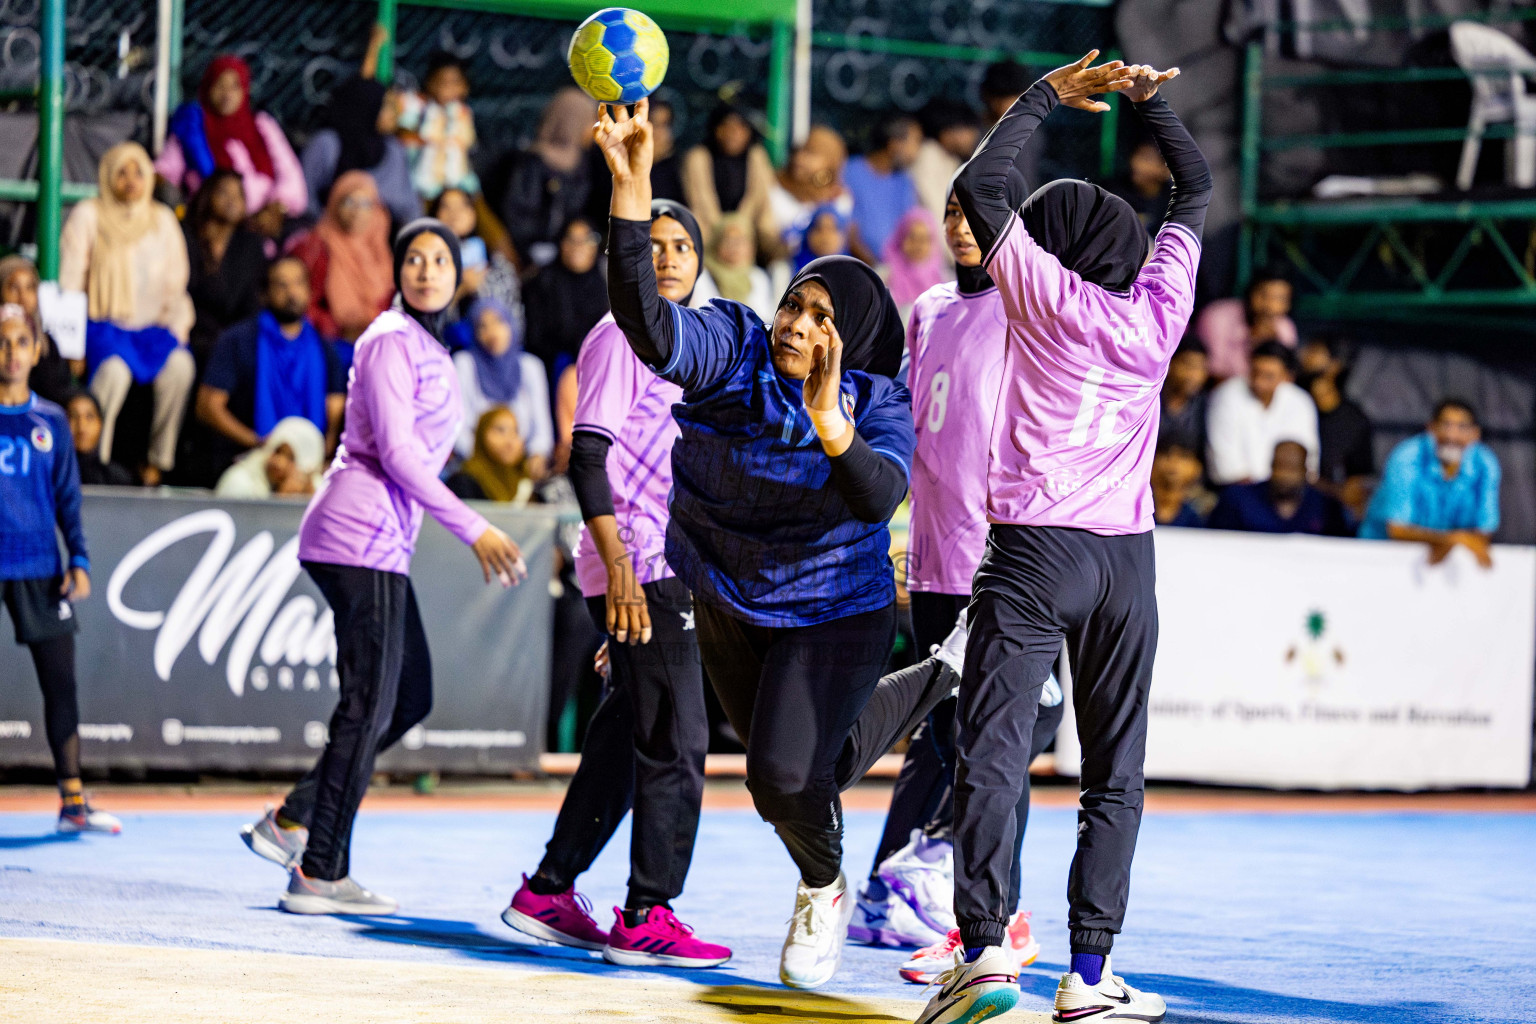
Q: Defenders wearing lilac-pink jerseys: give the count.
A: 4